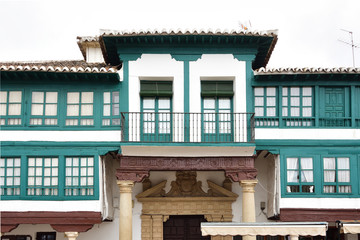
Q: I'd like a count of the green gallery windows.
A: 11